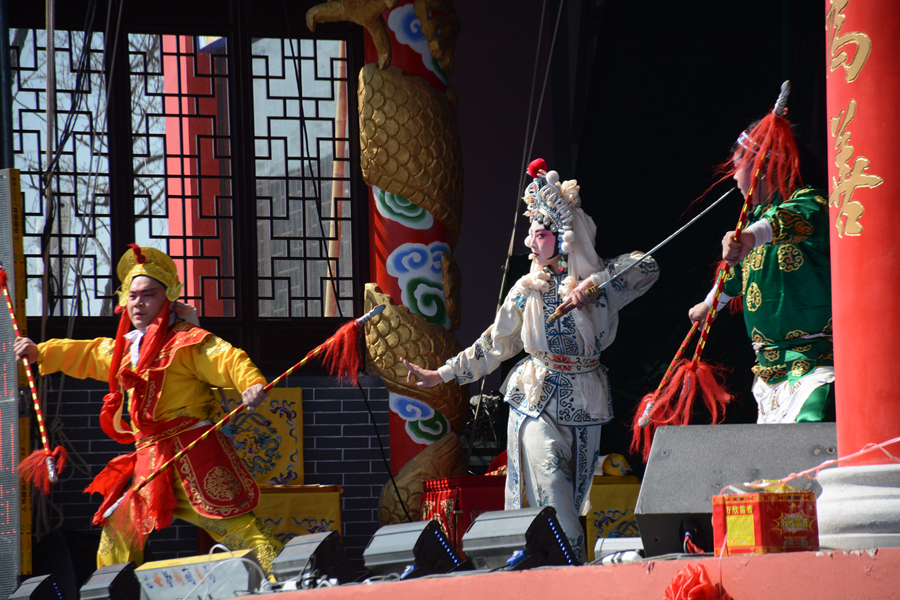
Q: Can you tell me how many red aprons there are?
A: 1